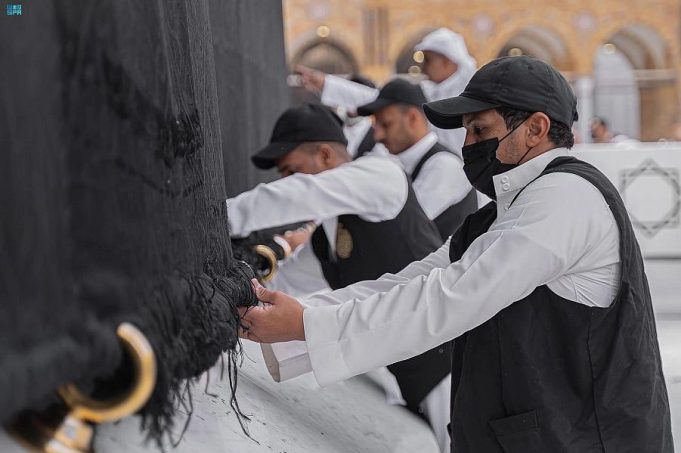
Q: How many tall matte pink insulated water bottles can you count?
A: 0